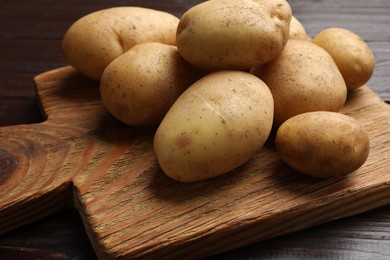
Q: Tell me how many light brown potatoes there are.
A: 8